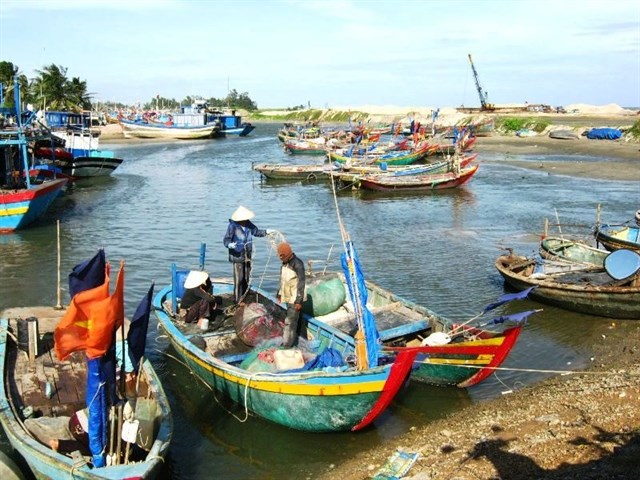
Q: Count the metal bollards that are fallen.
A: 0